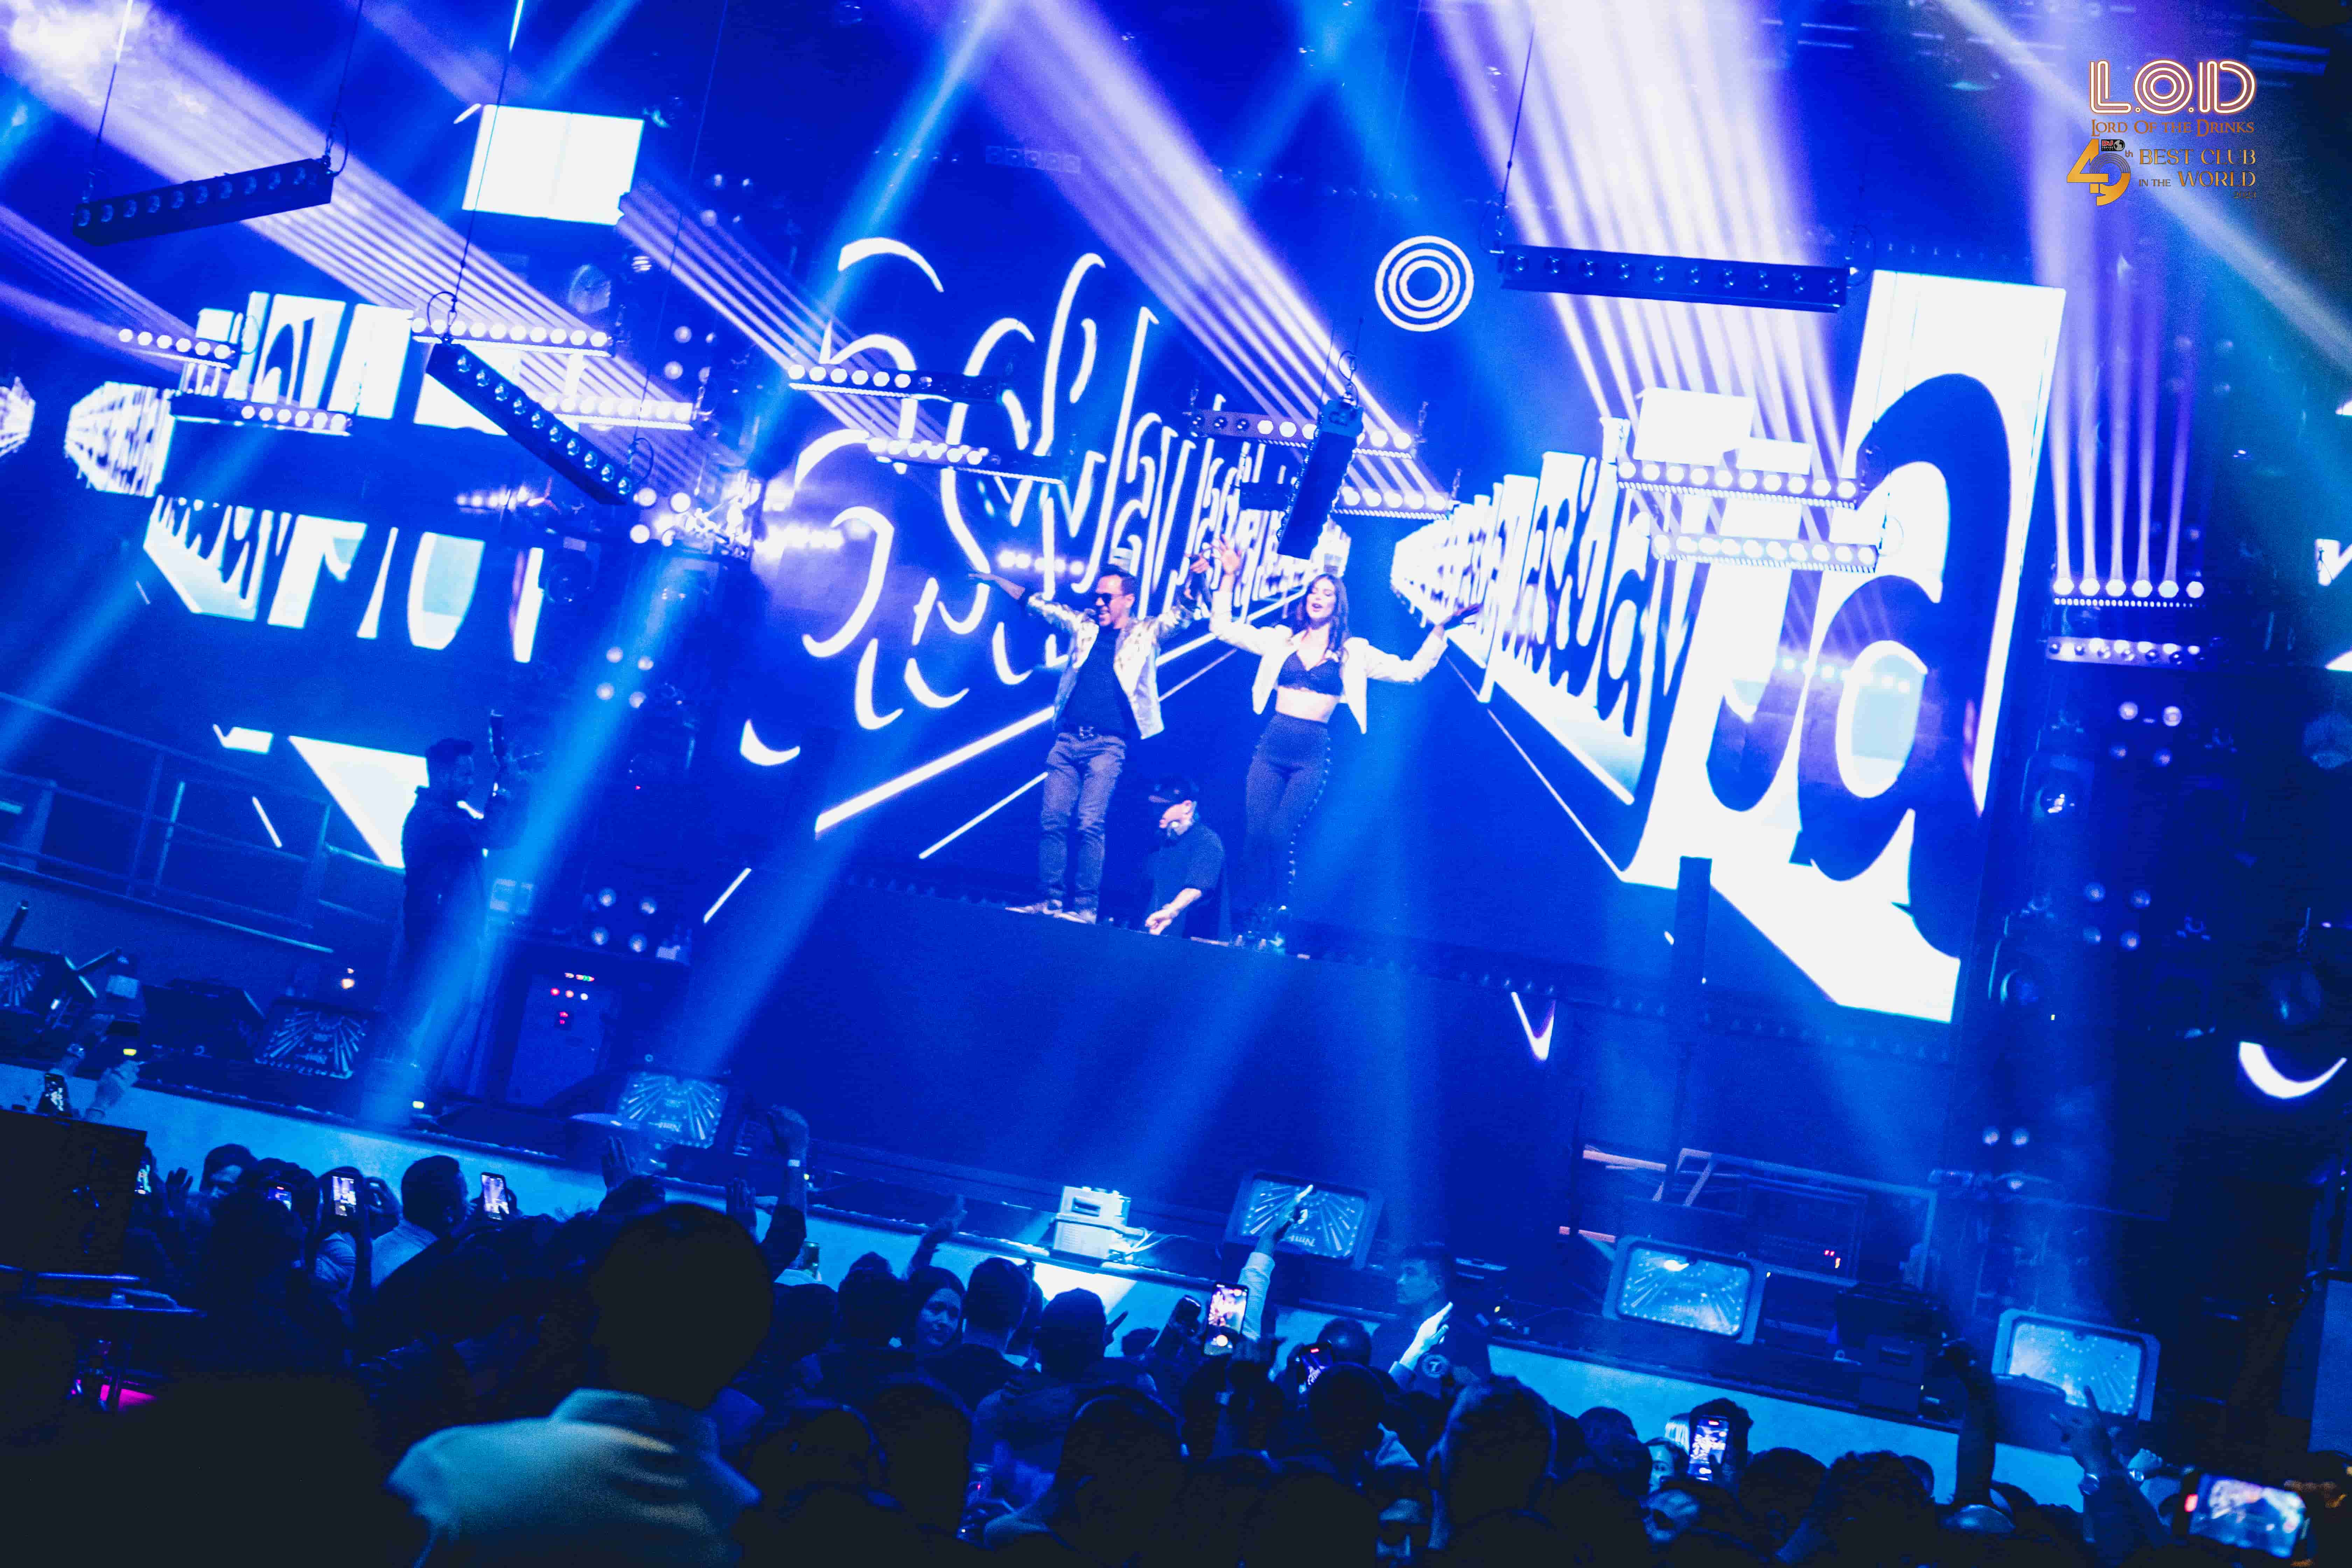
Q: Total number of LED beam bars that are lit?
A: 12